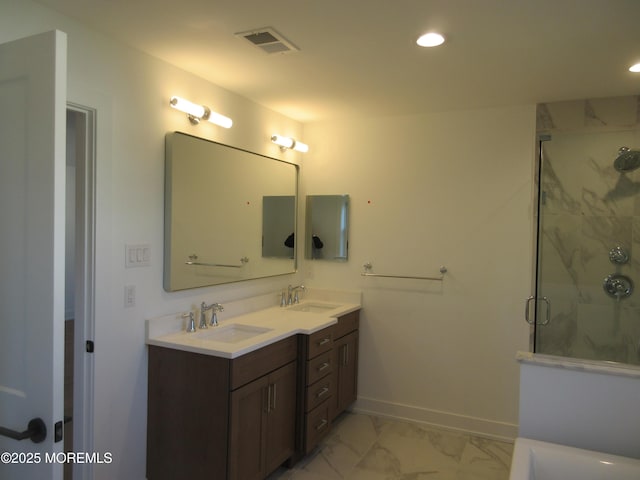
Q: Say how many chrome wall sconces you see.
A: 2